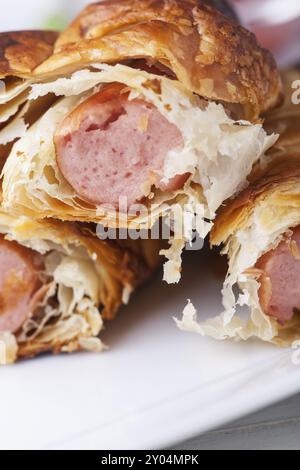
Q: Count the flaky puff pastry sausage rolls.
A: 3